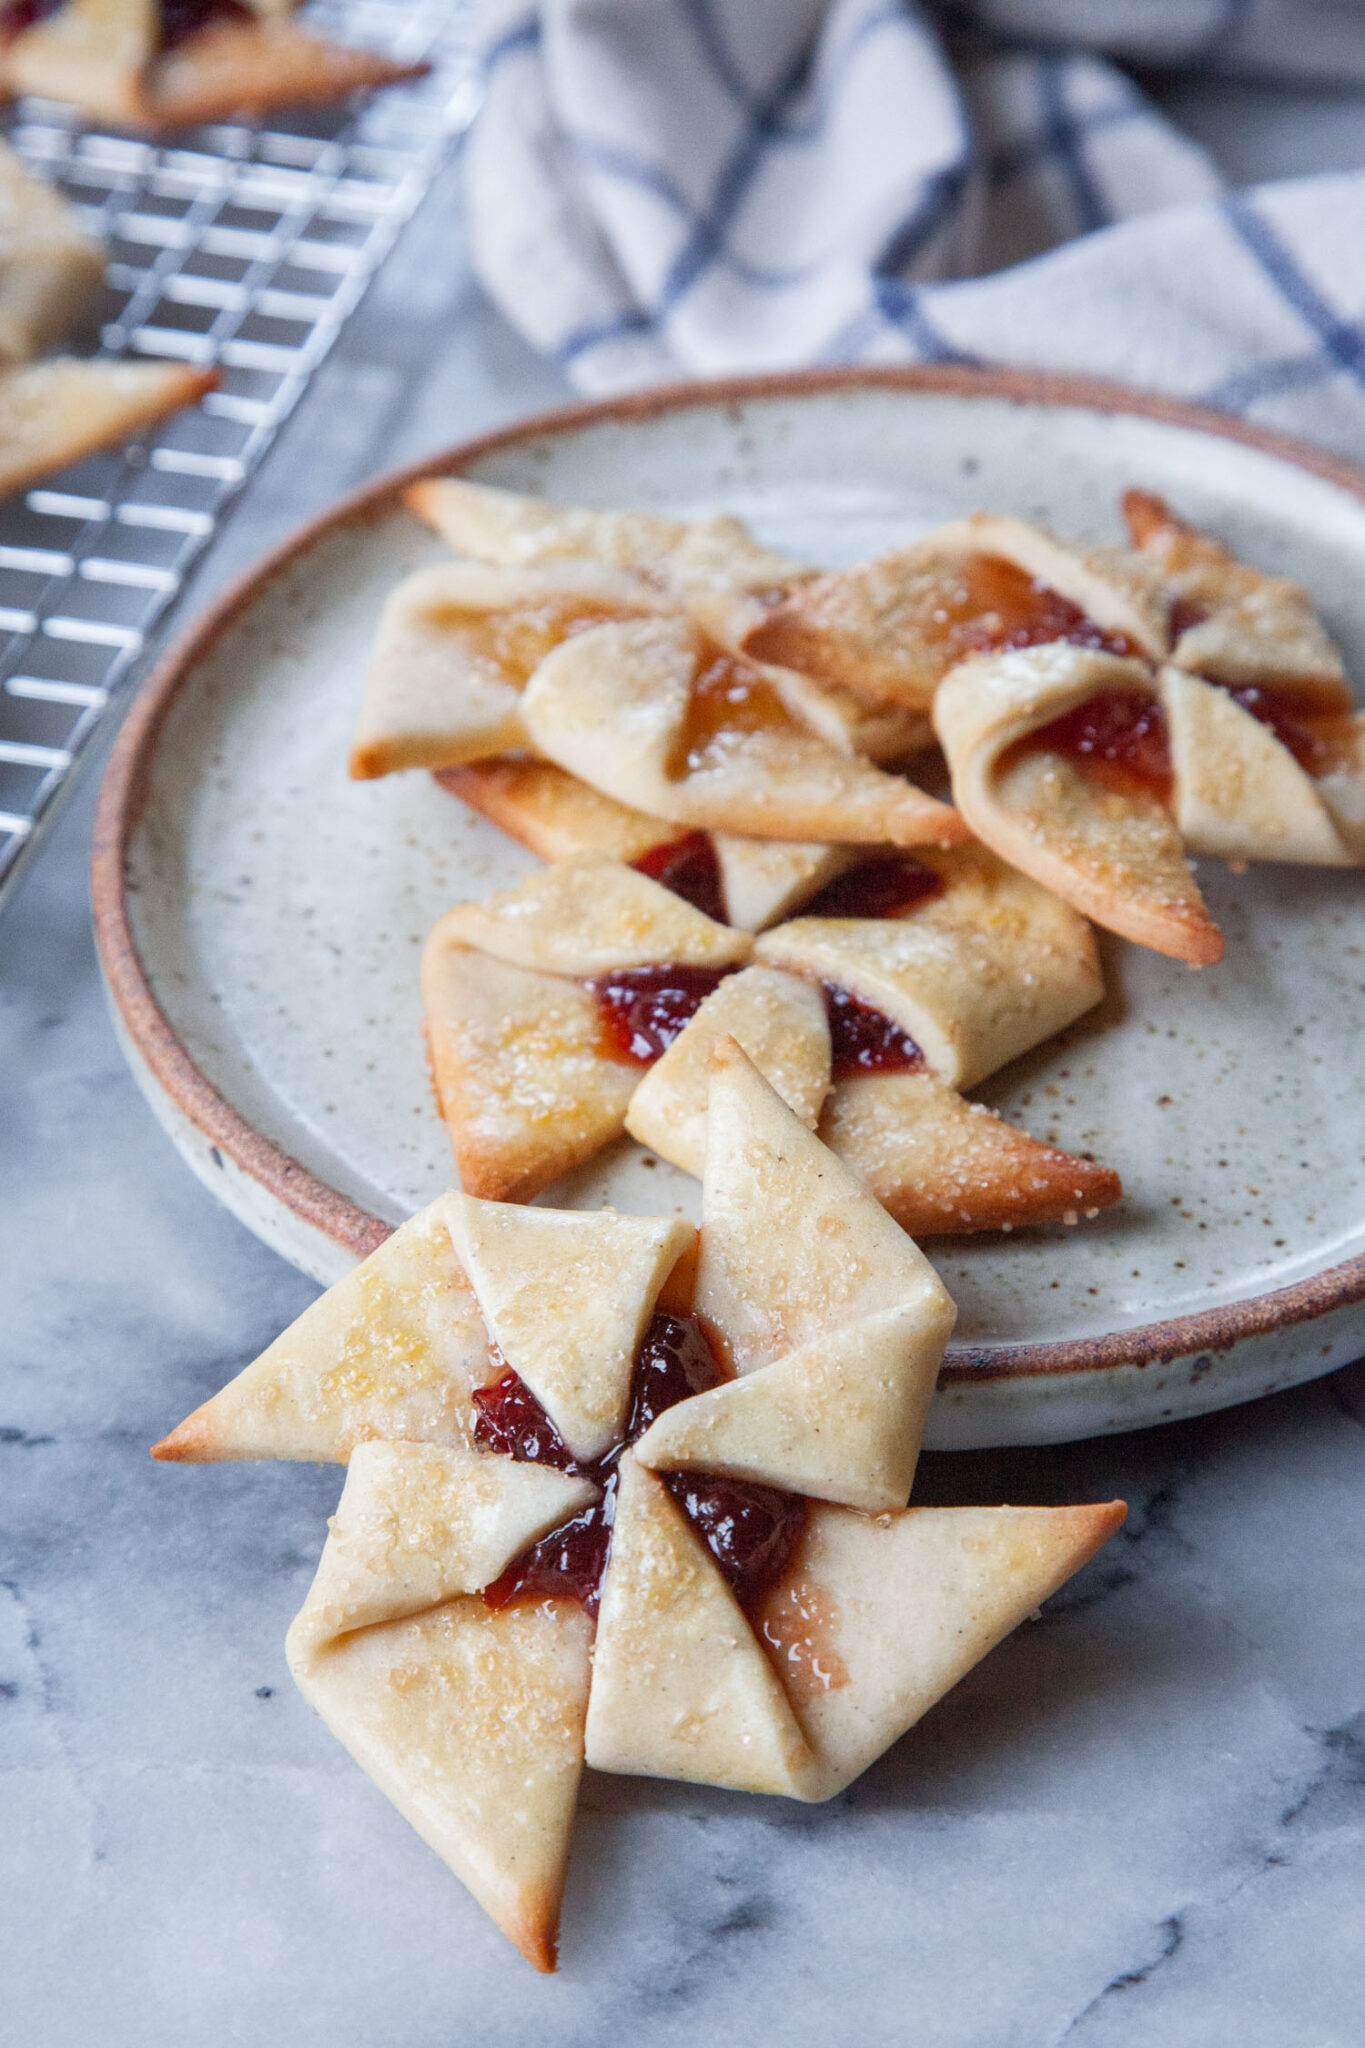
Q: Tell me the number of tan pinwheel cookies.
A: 6